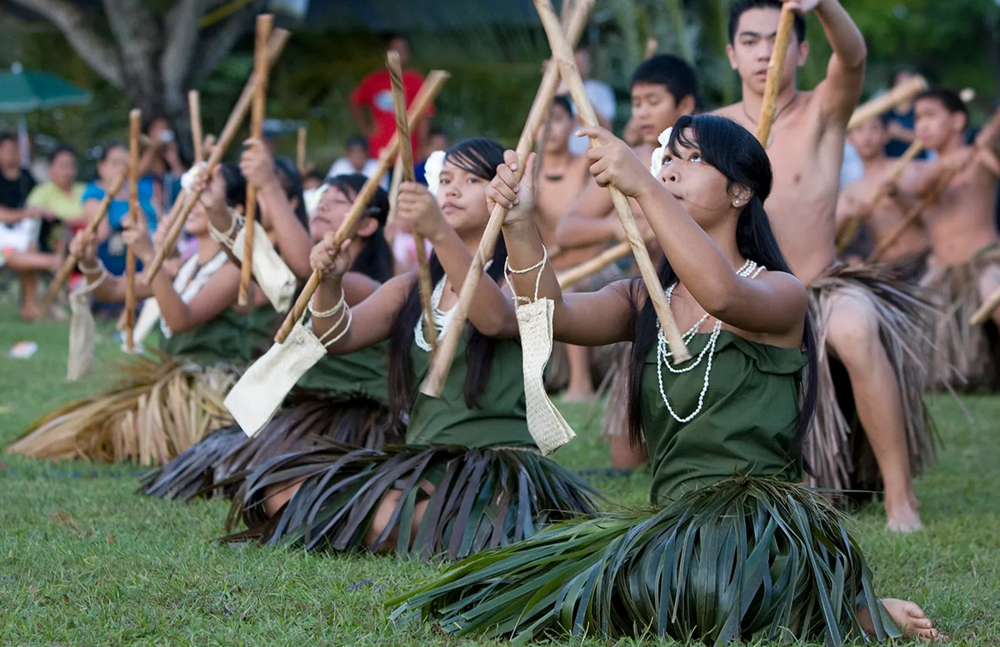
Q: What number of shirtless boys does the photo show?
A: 5